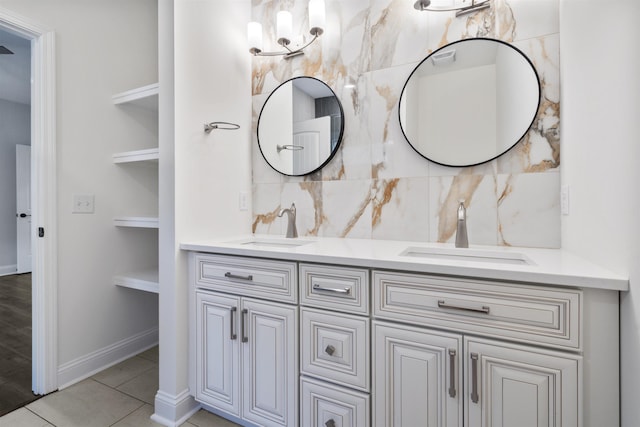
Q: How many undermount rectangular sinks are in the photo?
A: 2